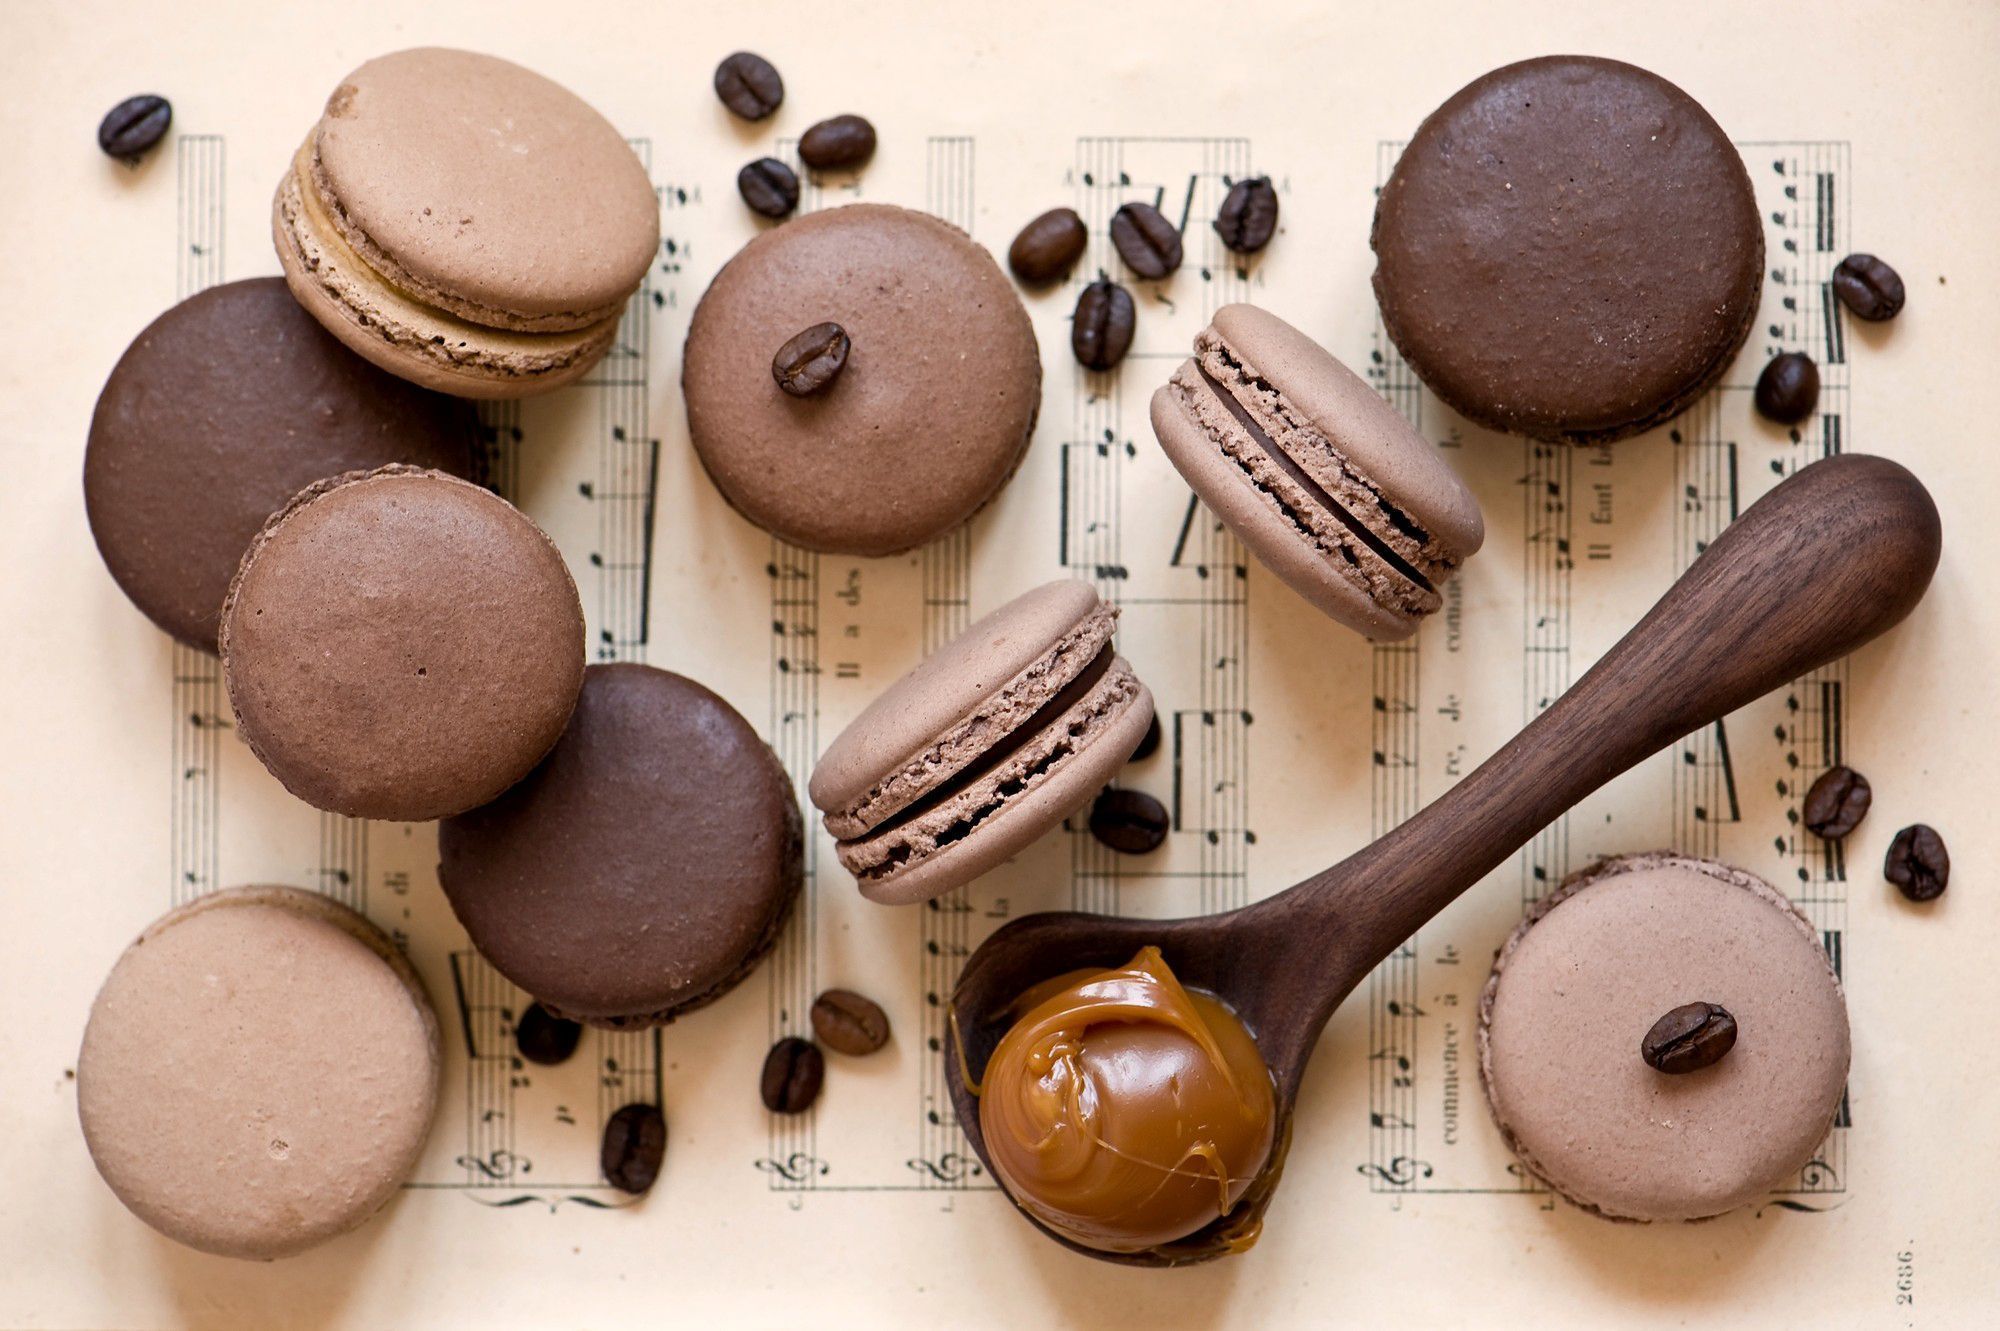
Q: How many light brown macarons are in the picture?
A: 5